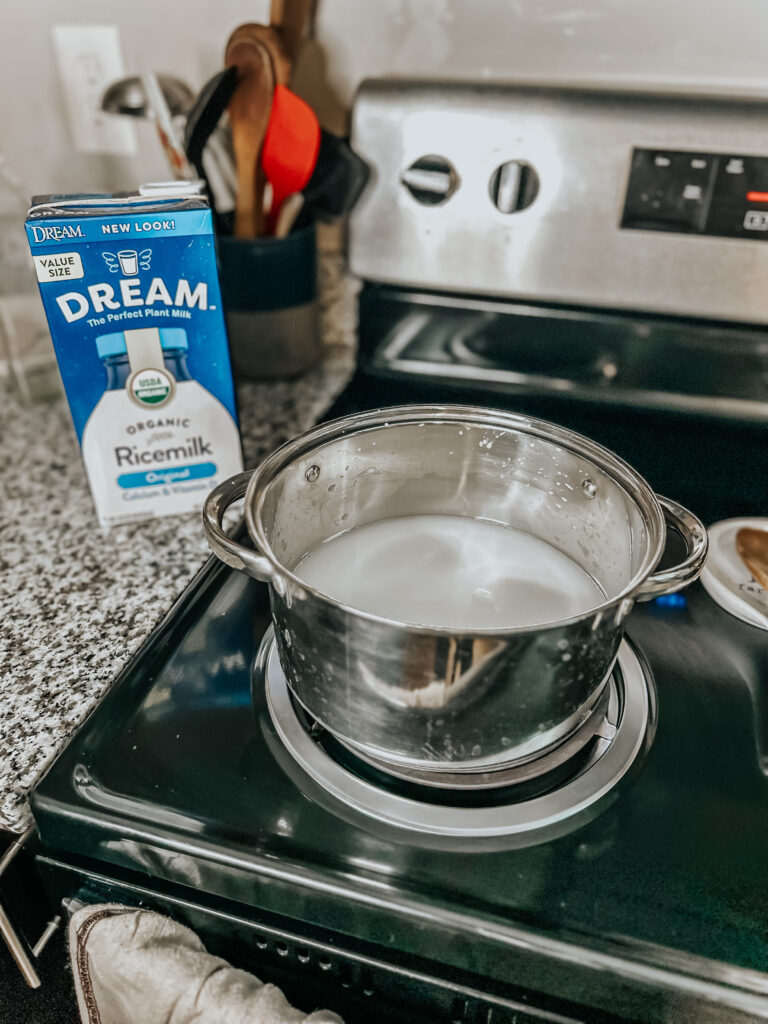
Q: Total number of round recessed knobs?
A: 2